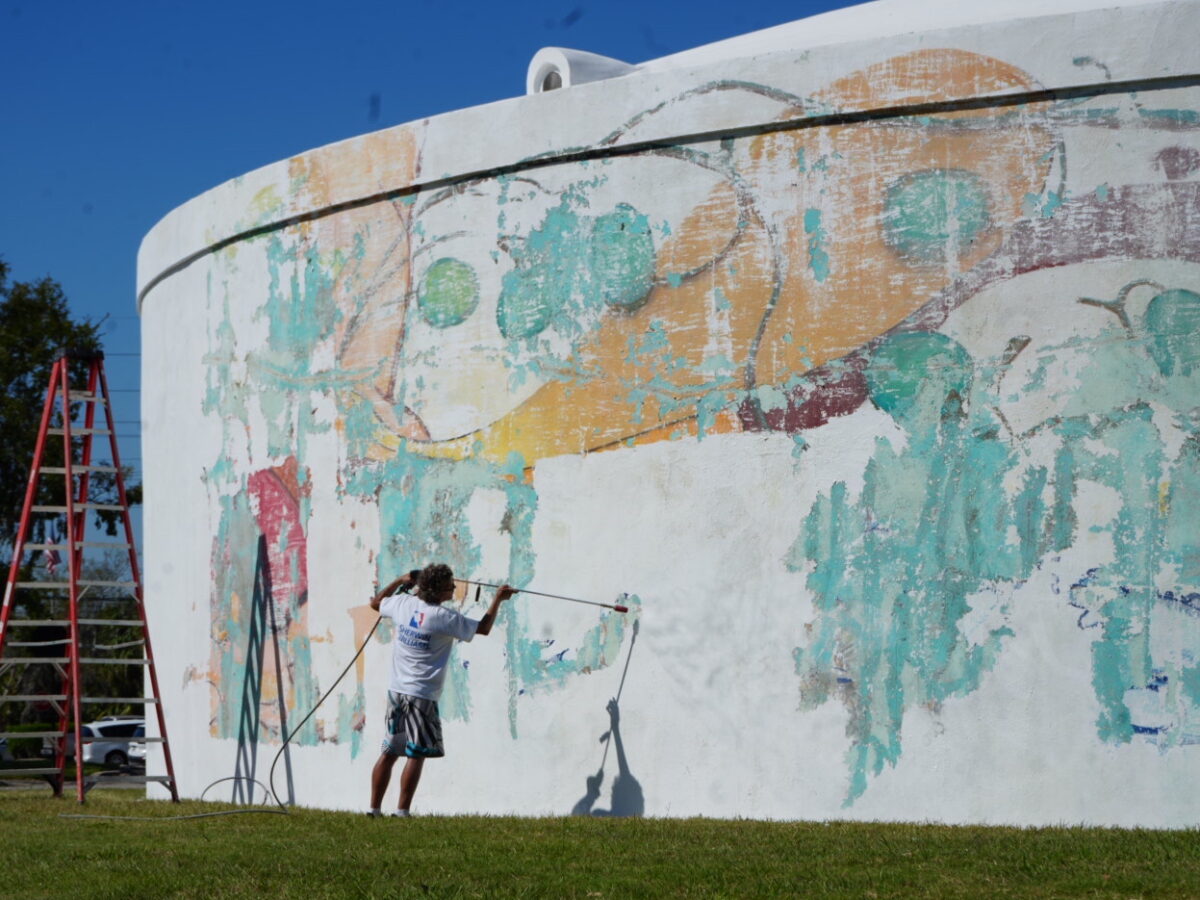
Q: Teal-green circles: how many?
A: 6